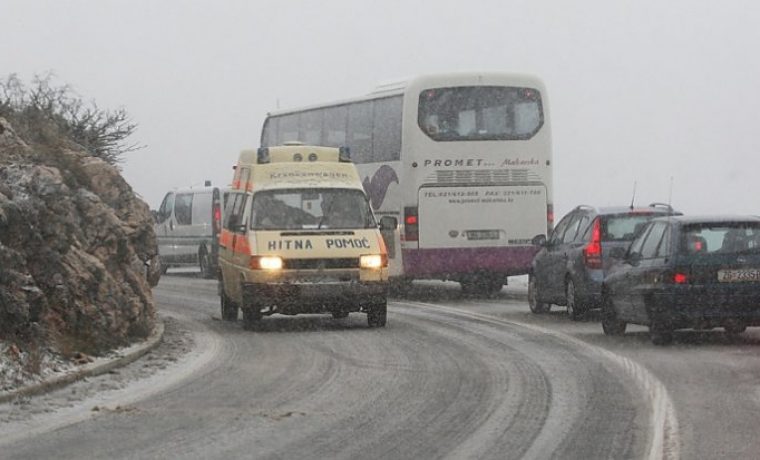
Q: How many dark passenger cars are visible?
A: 2